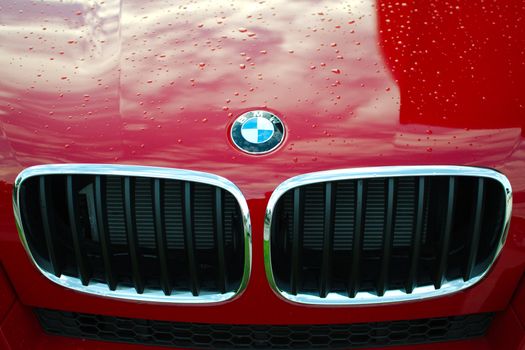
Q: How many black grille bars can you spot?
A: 14